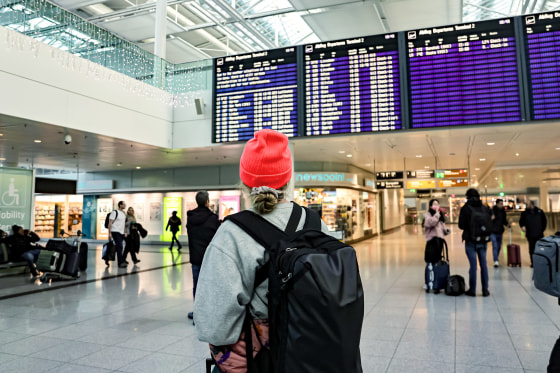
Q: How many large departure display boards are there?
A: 4